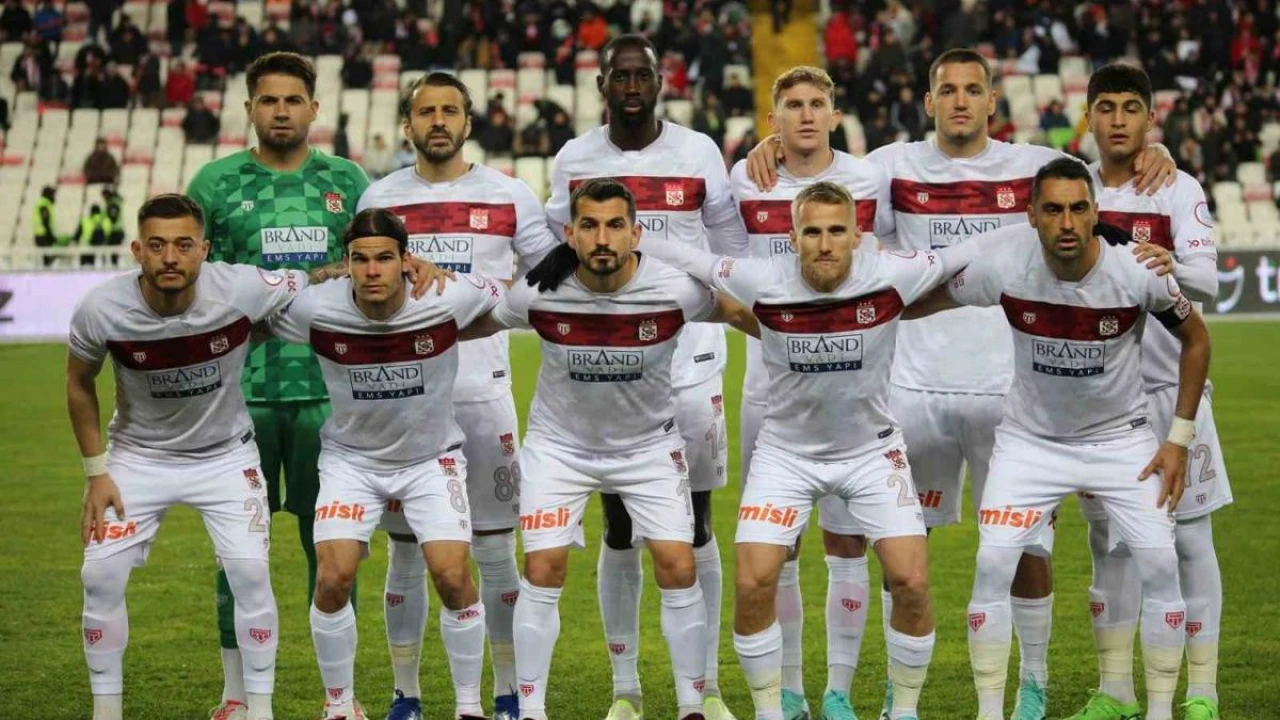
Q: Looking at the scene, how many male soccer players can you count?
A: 11